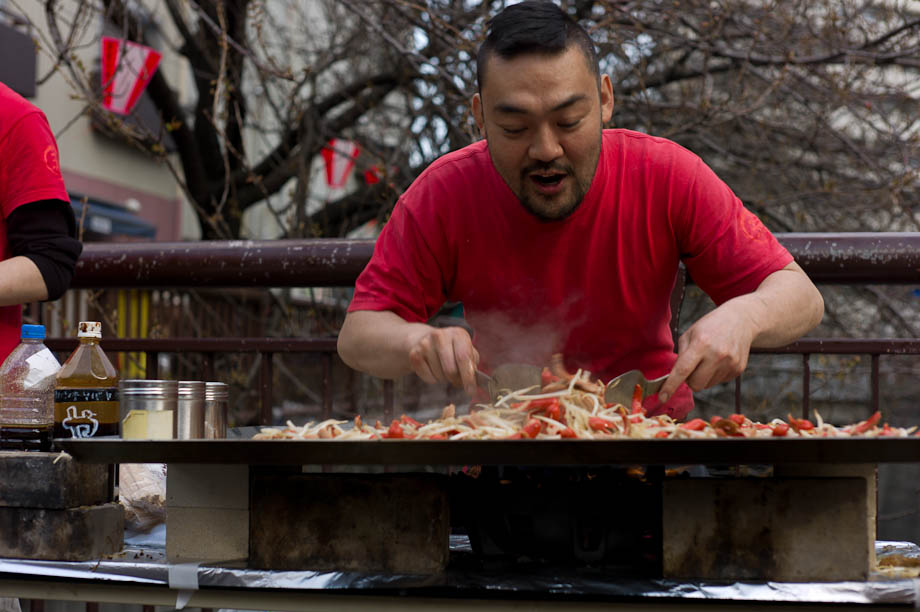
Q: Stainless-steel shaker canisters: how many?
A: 3